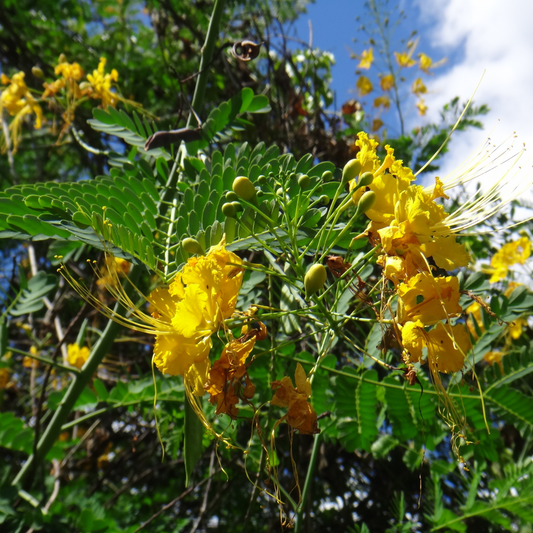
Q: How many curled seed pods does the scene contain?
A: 1